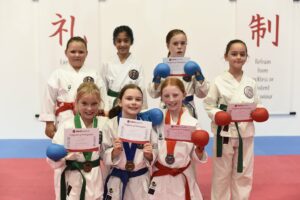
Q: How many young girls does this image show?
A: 7